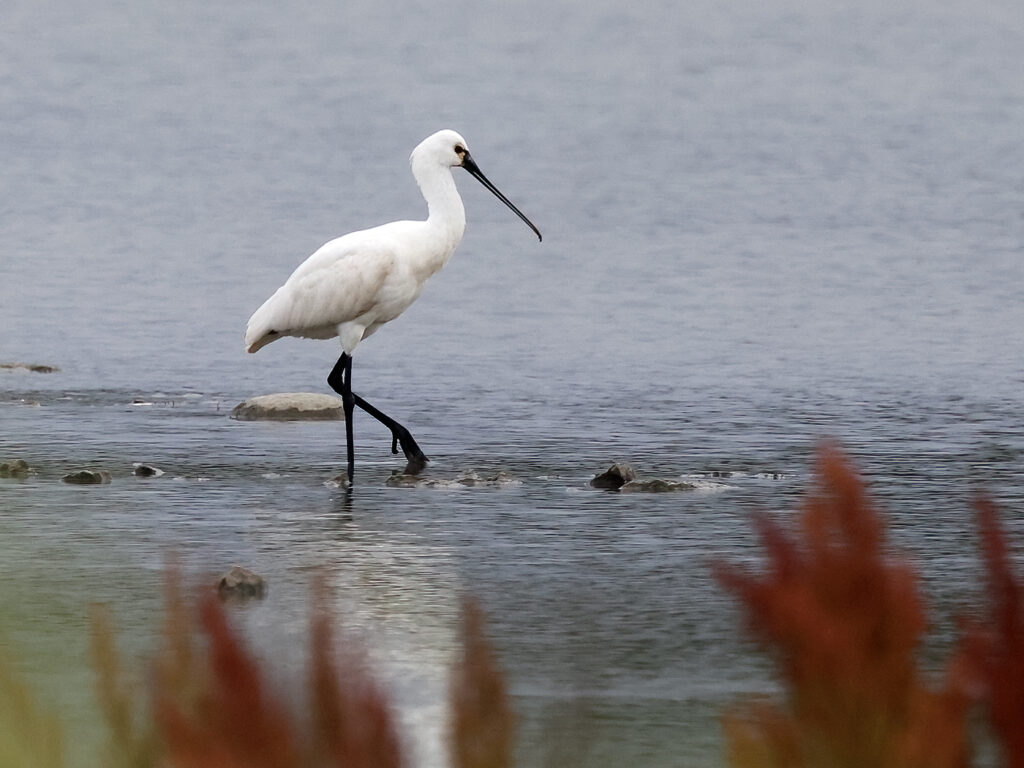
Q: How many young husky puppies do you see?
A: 0